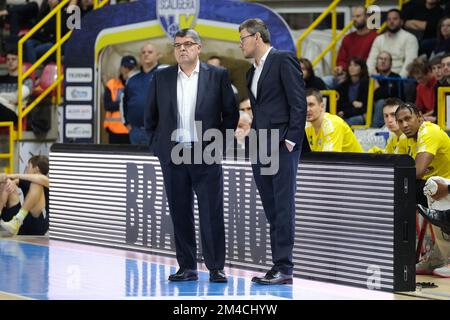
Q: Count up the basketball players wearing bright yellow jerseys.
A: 3